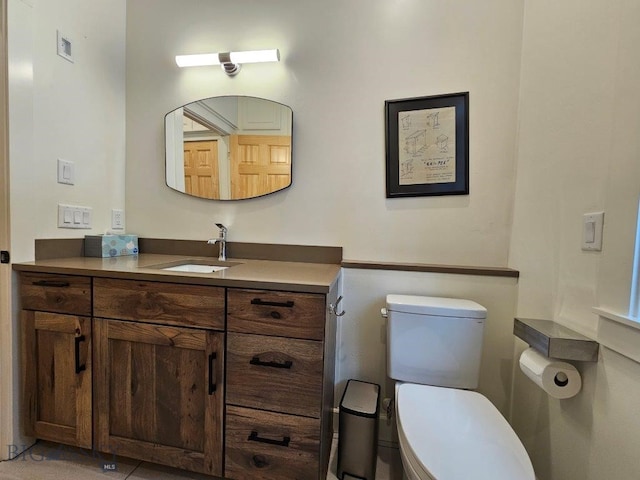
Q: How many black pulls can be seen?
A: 6